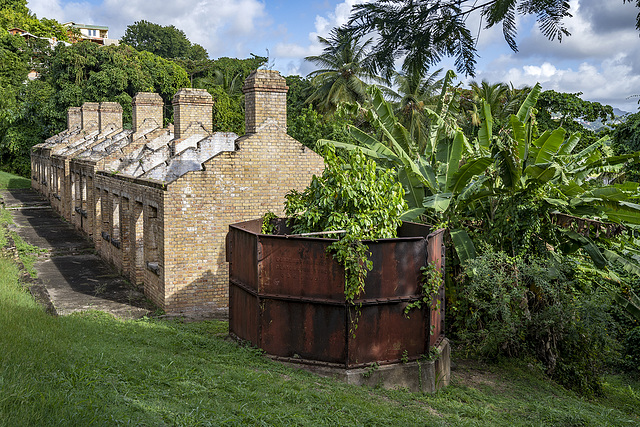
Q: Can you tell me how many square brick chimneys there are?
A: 6